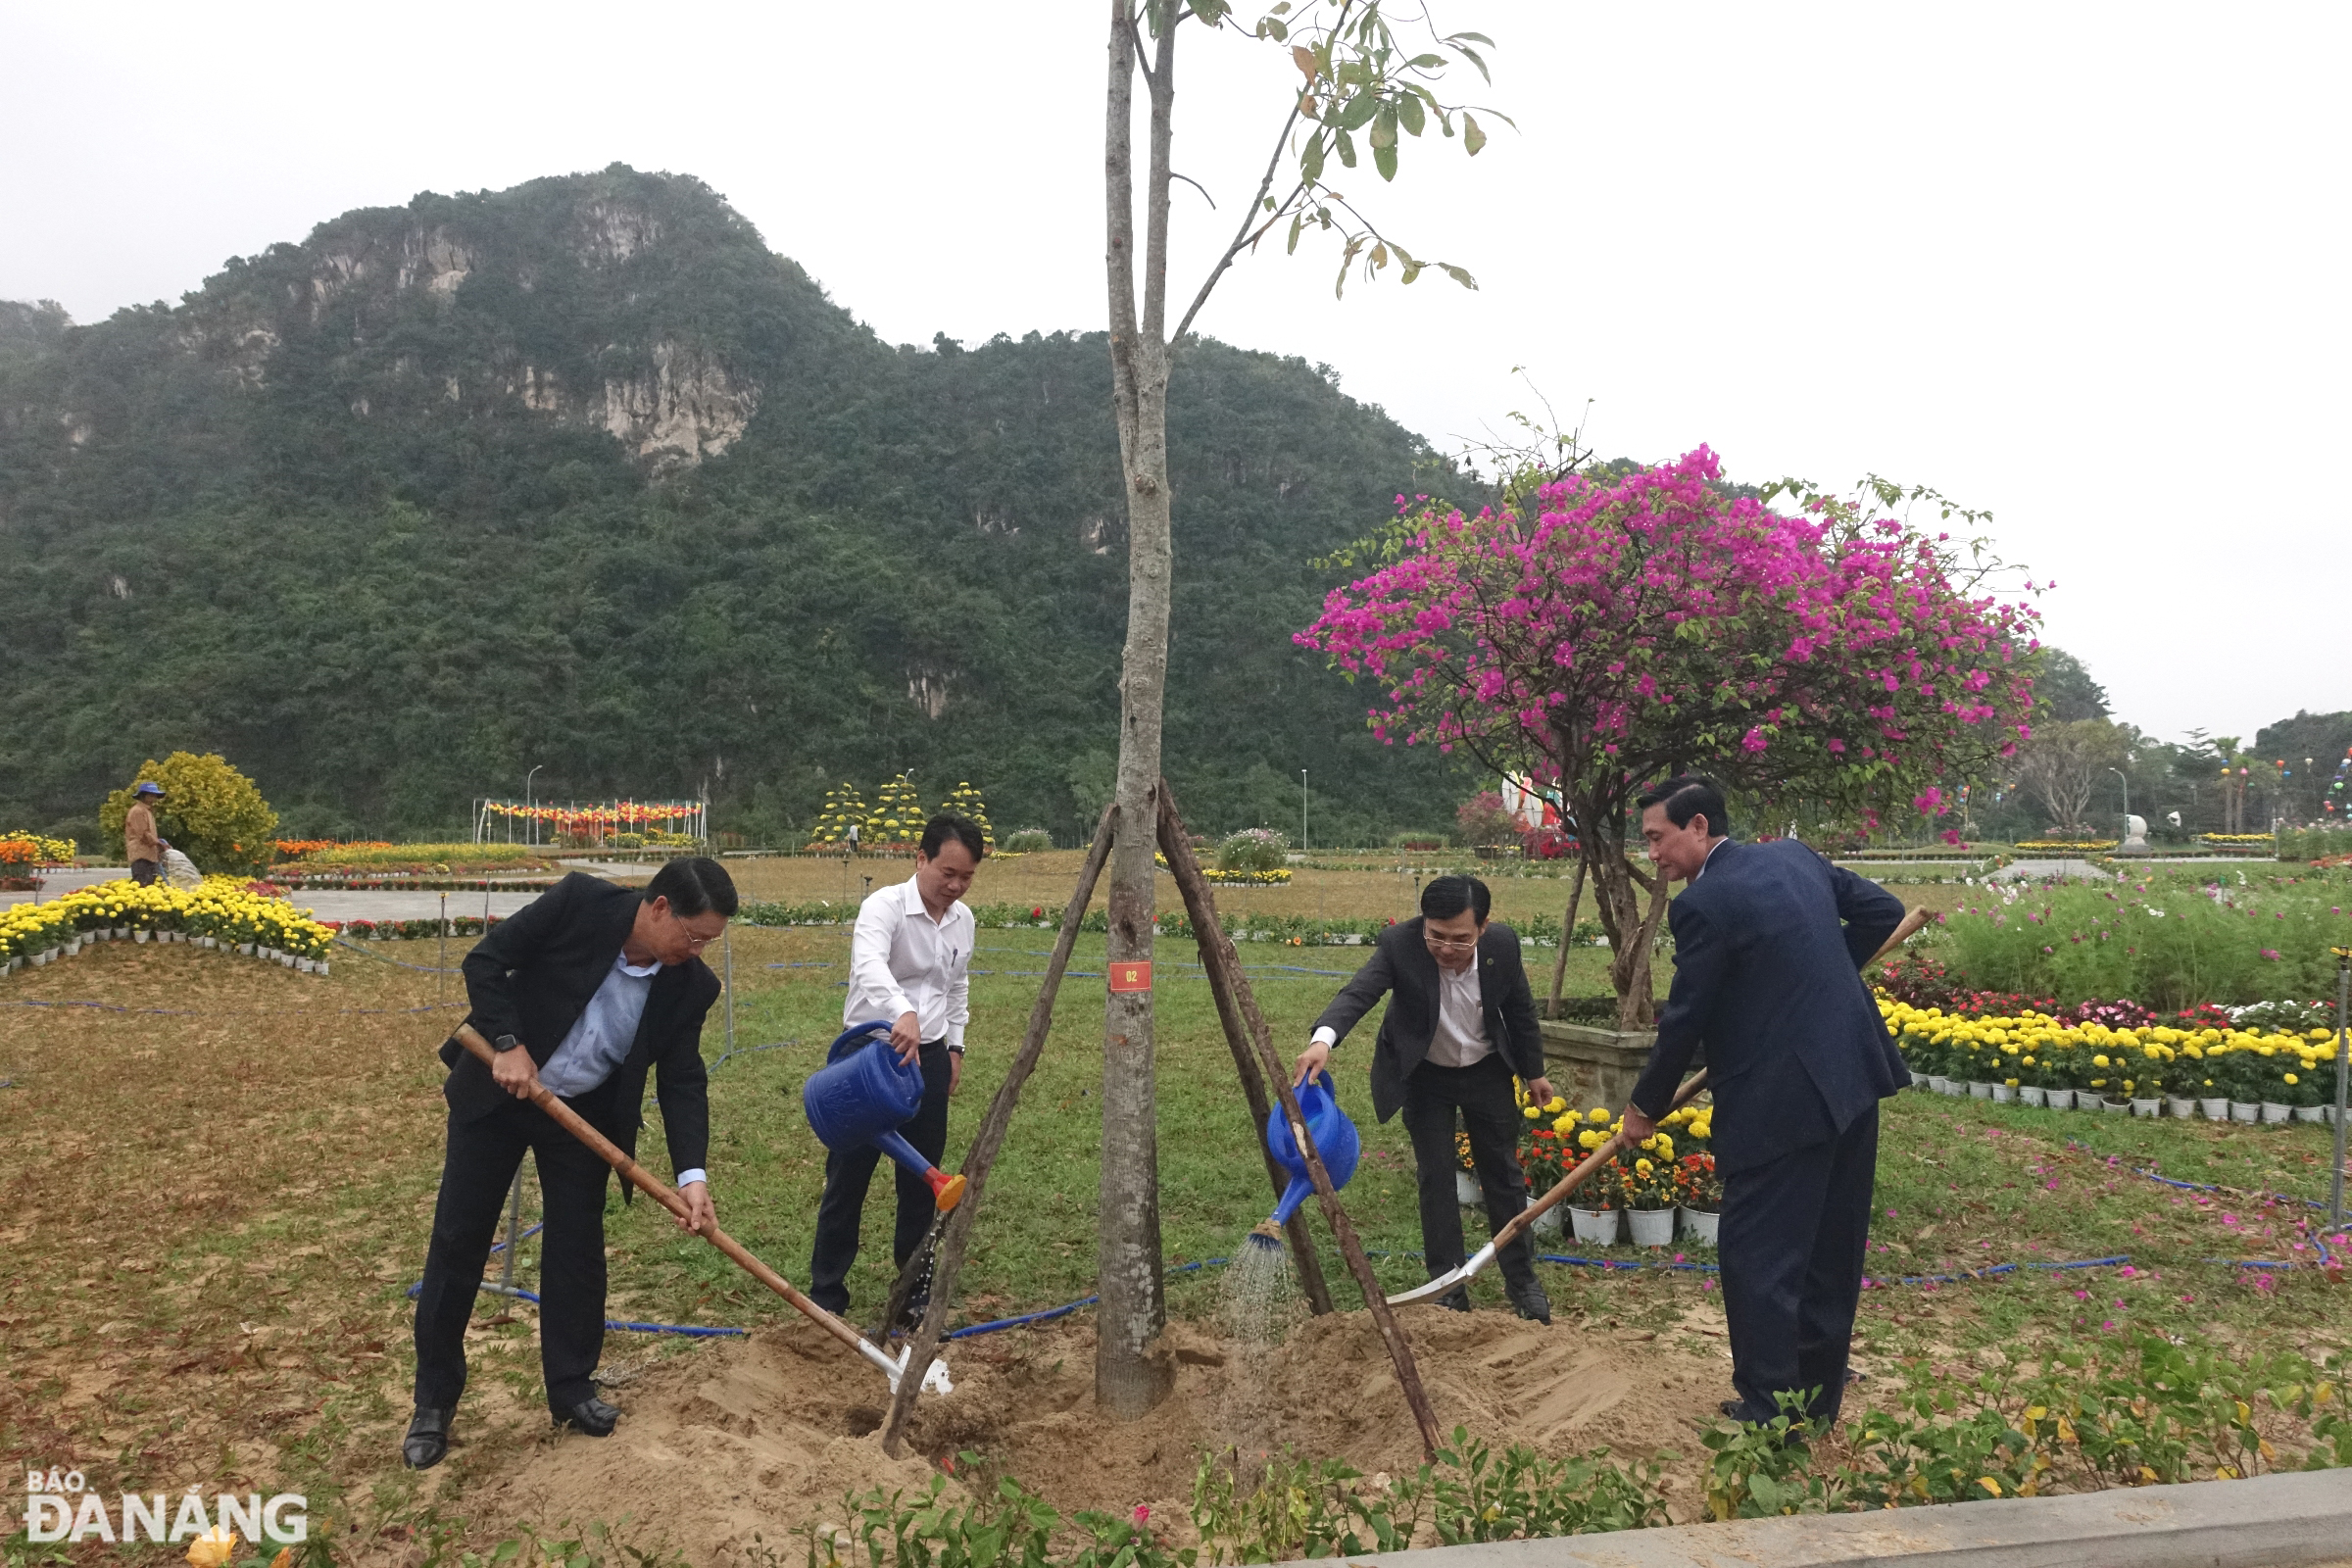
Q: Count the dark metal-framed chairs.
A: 0